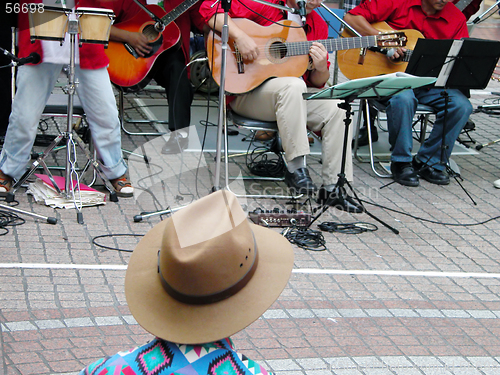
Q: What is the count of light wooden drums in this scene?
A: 2